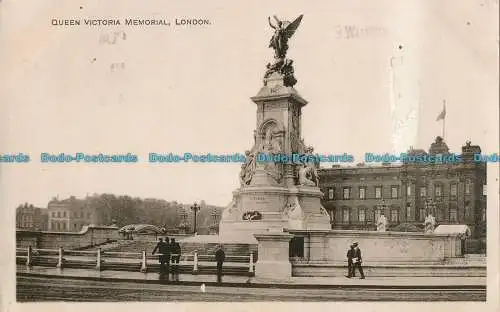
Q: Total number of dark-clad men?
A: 6